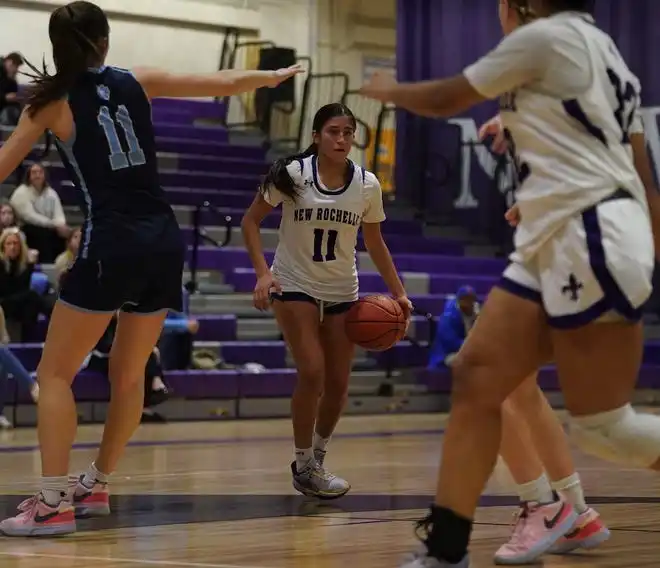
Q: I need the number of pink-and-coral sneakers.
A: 4